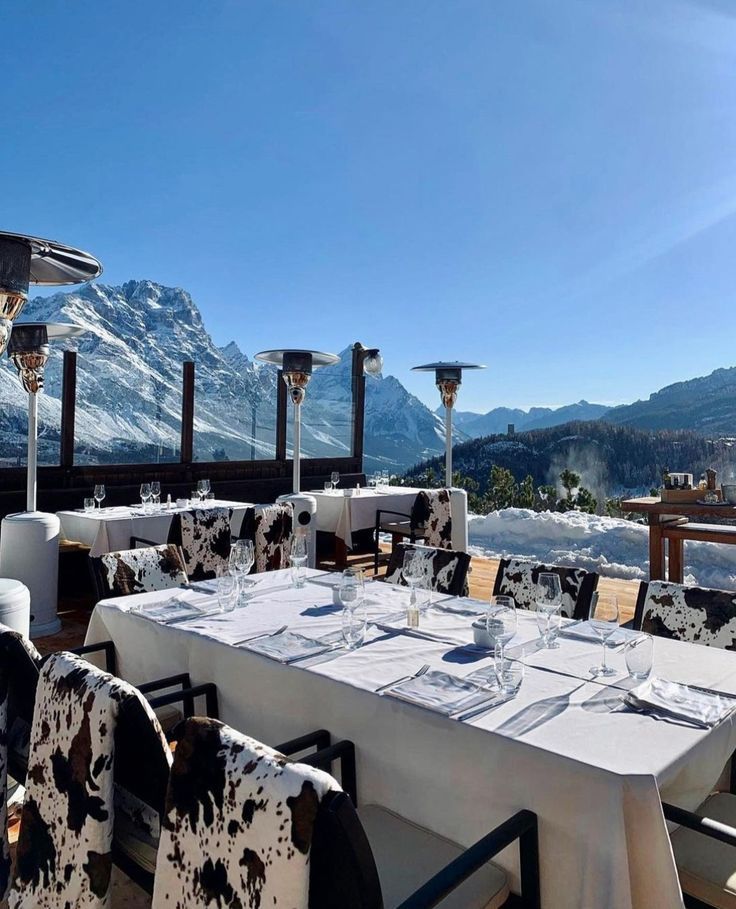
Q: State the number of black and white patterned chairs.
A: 10